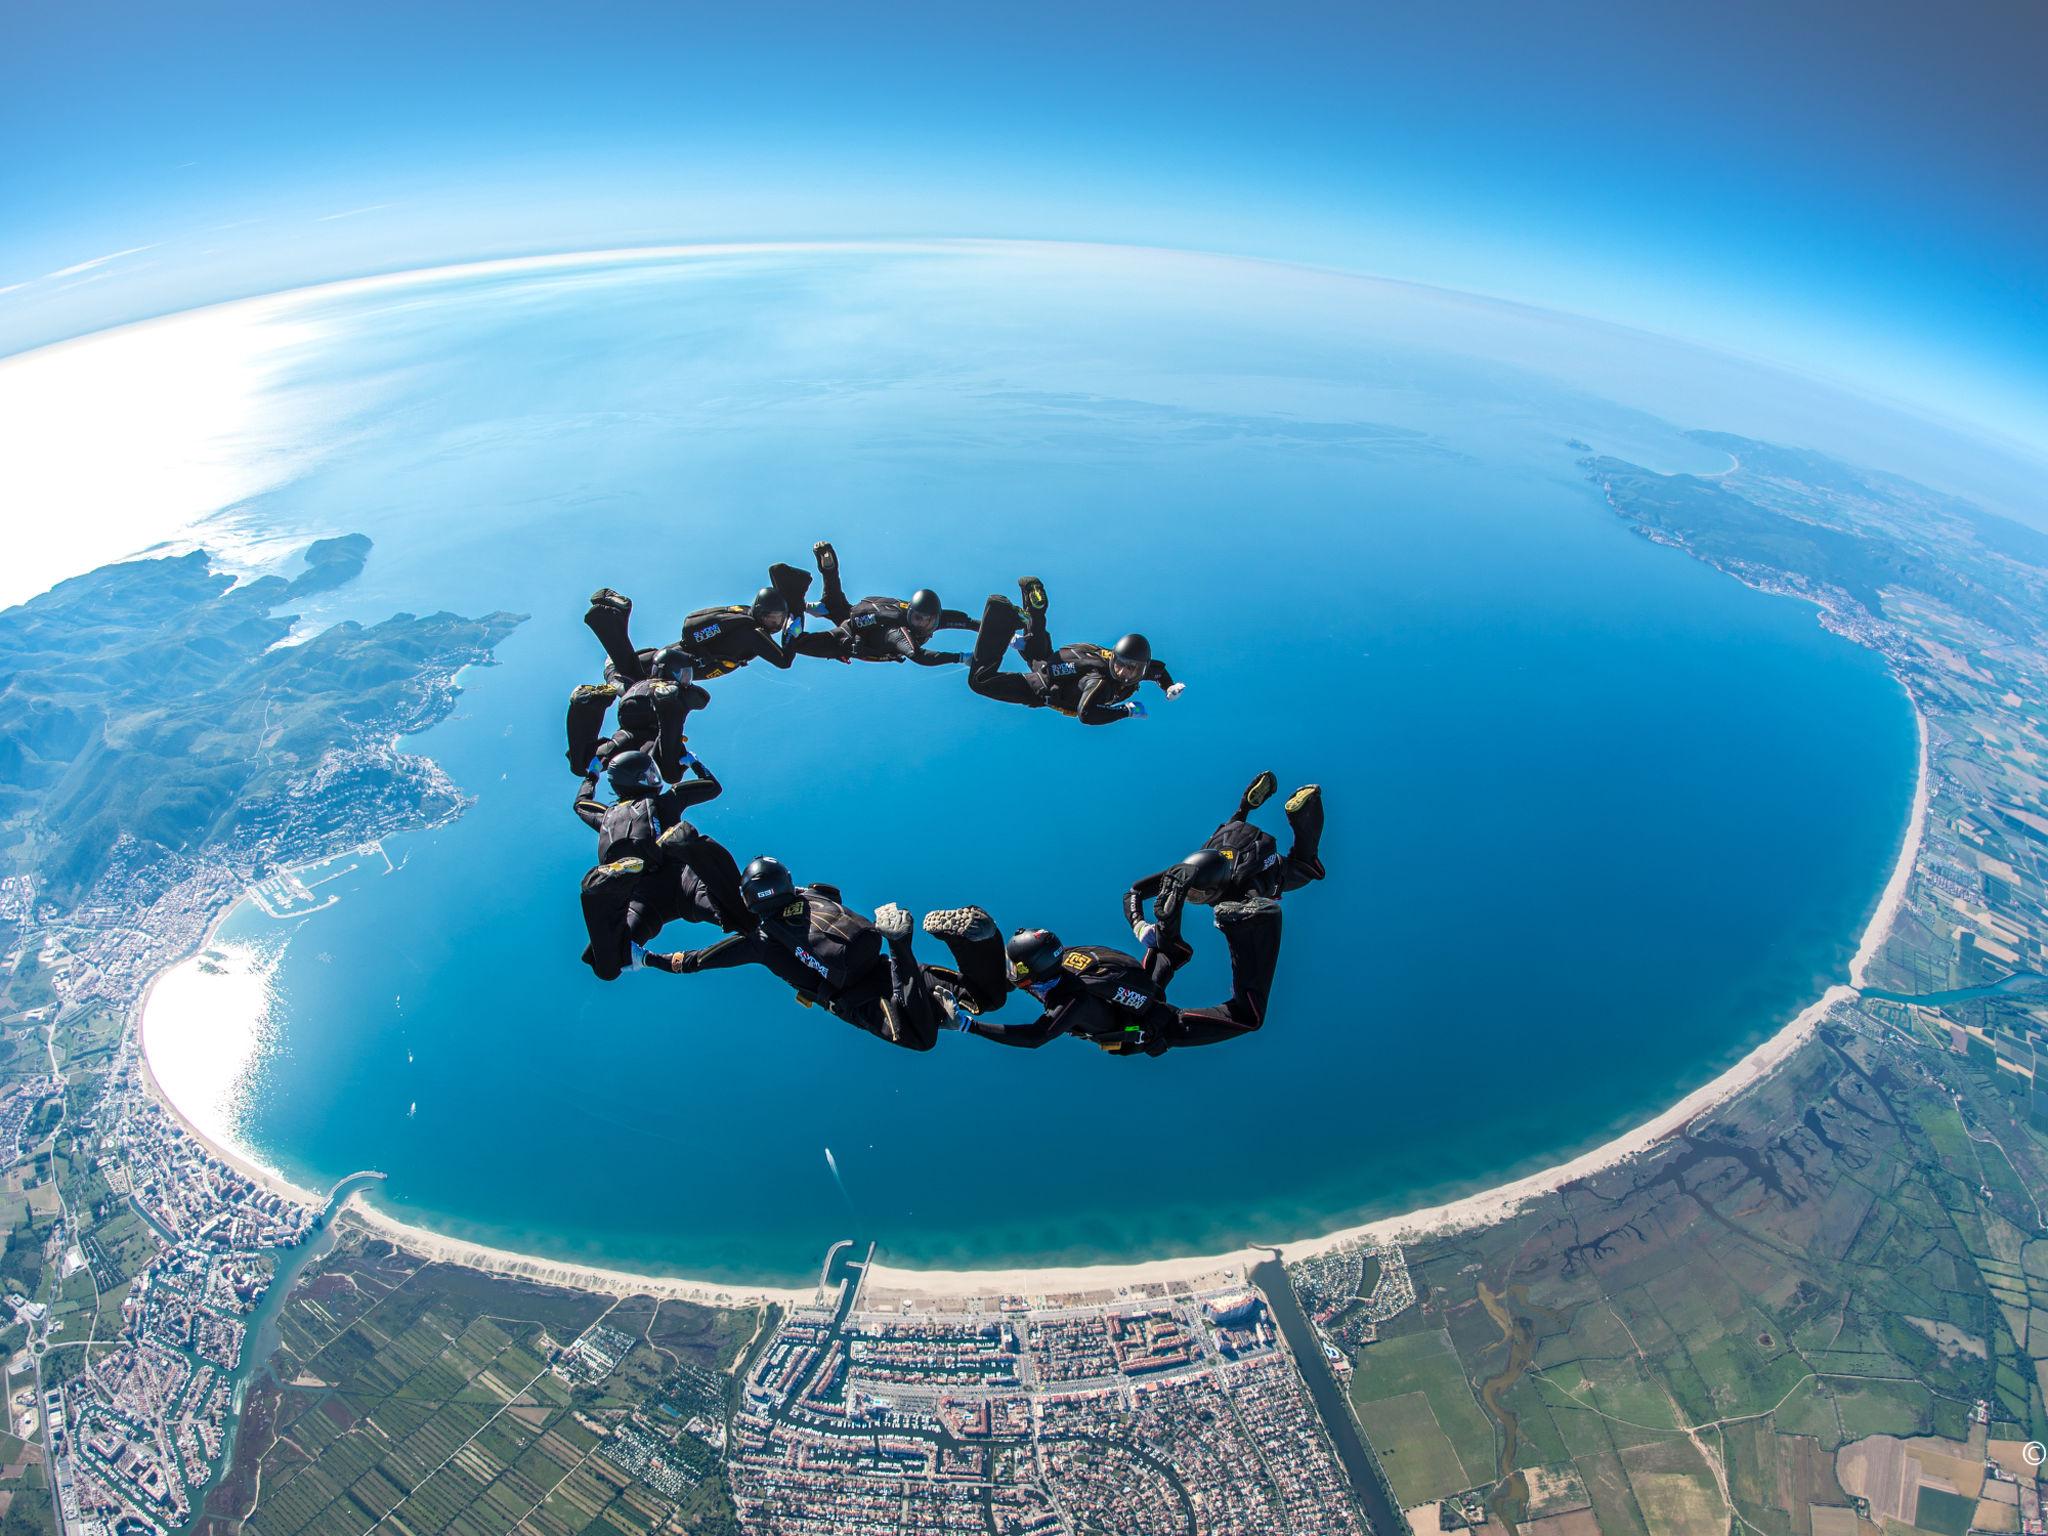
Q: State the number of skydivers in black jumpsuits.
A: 8